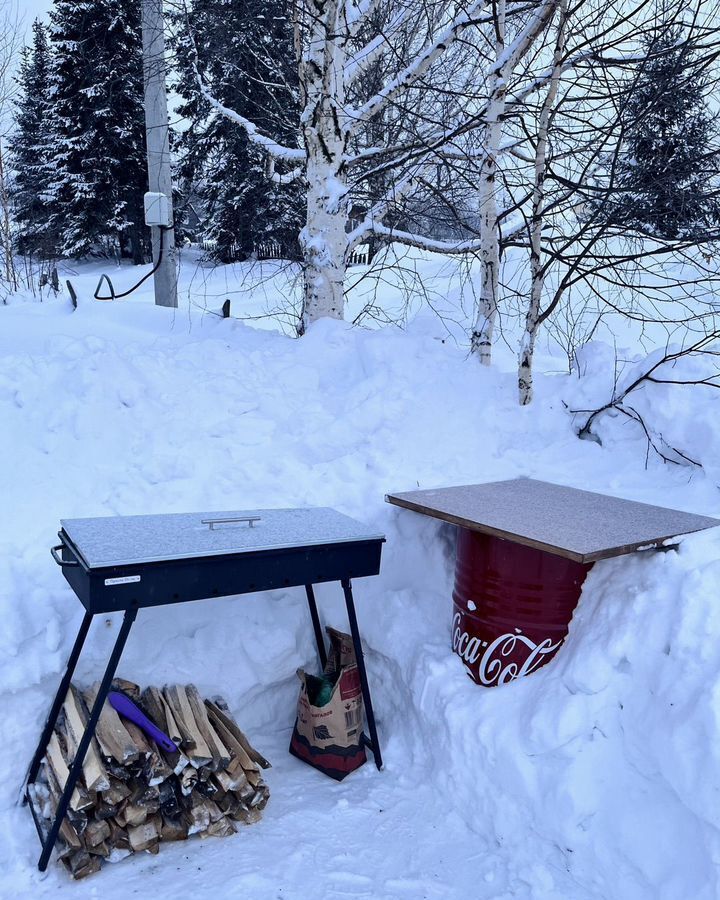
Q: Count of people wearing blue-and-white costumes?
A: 0